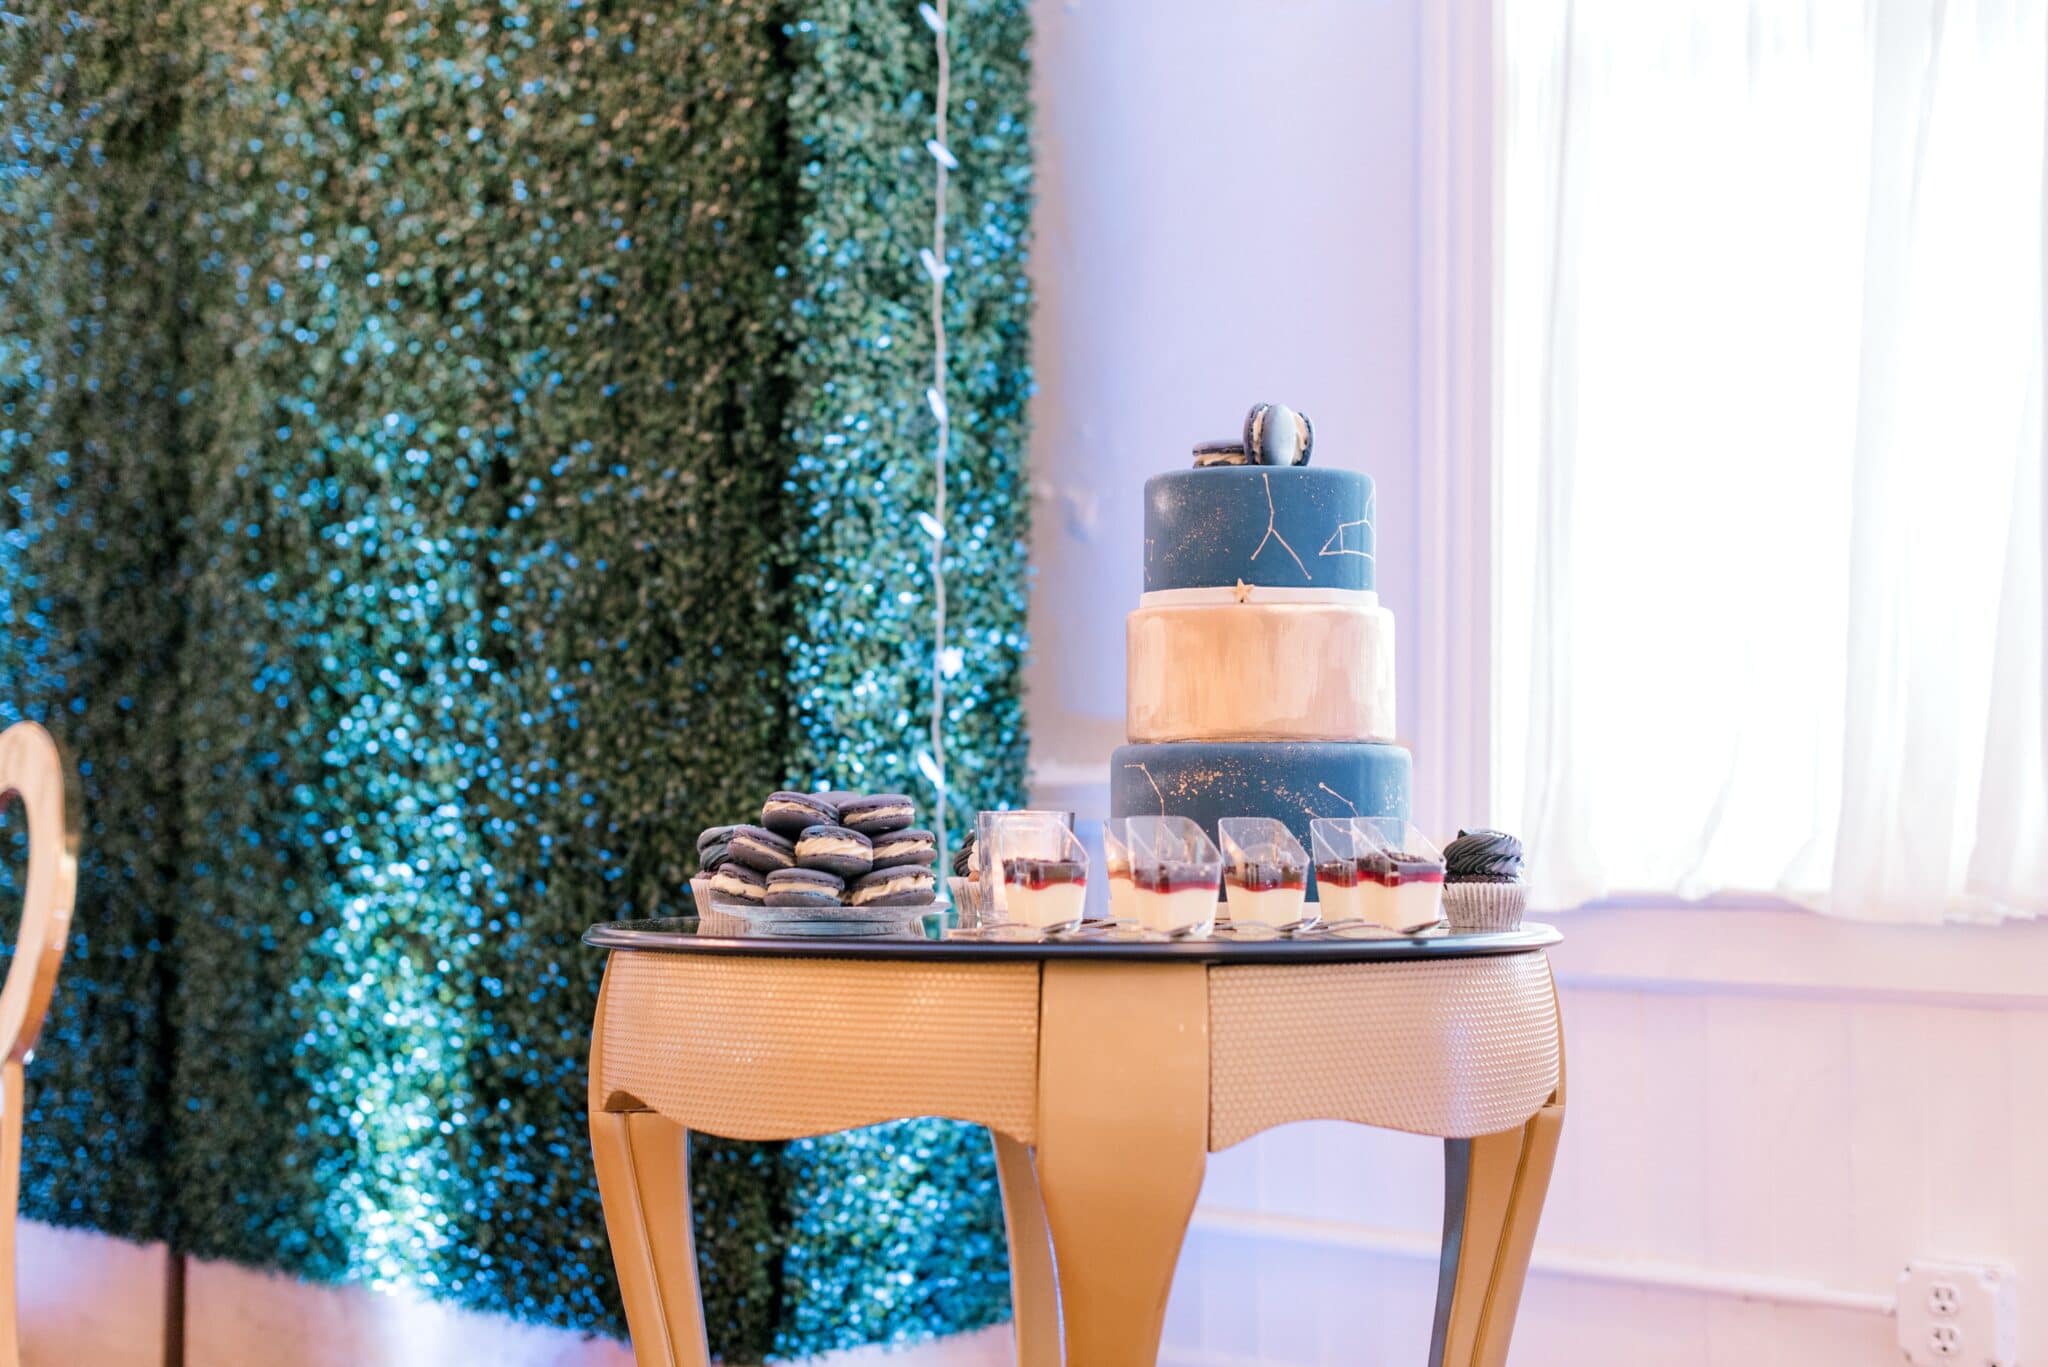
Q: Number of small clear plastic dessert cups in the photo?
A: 6